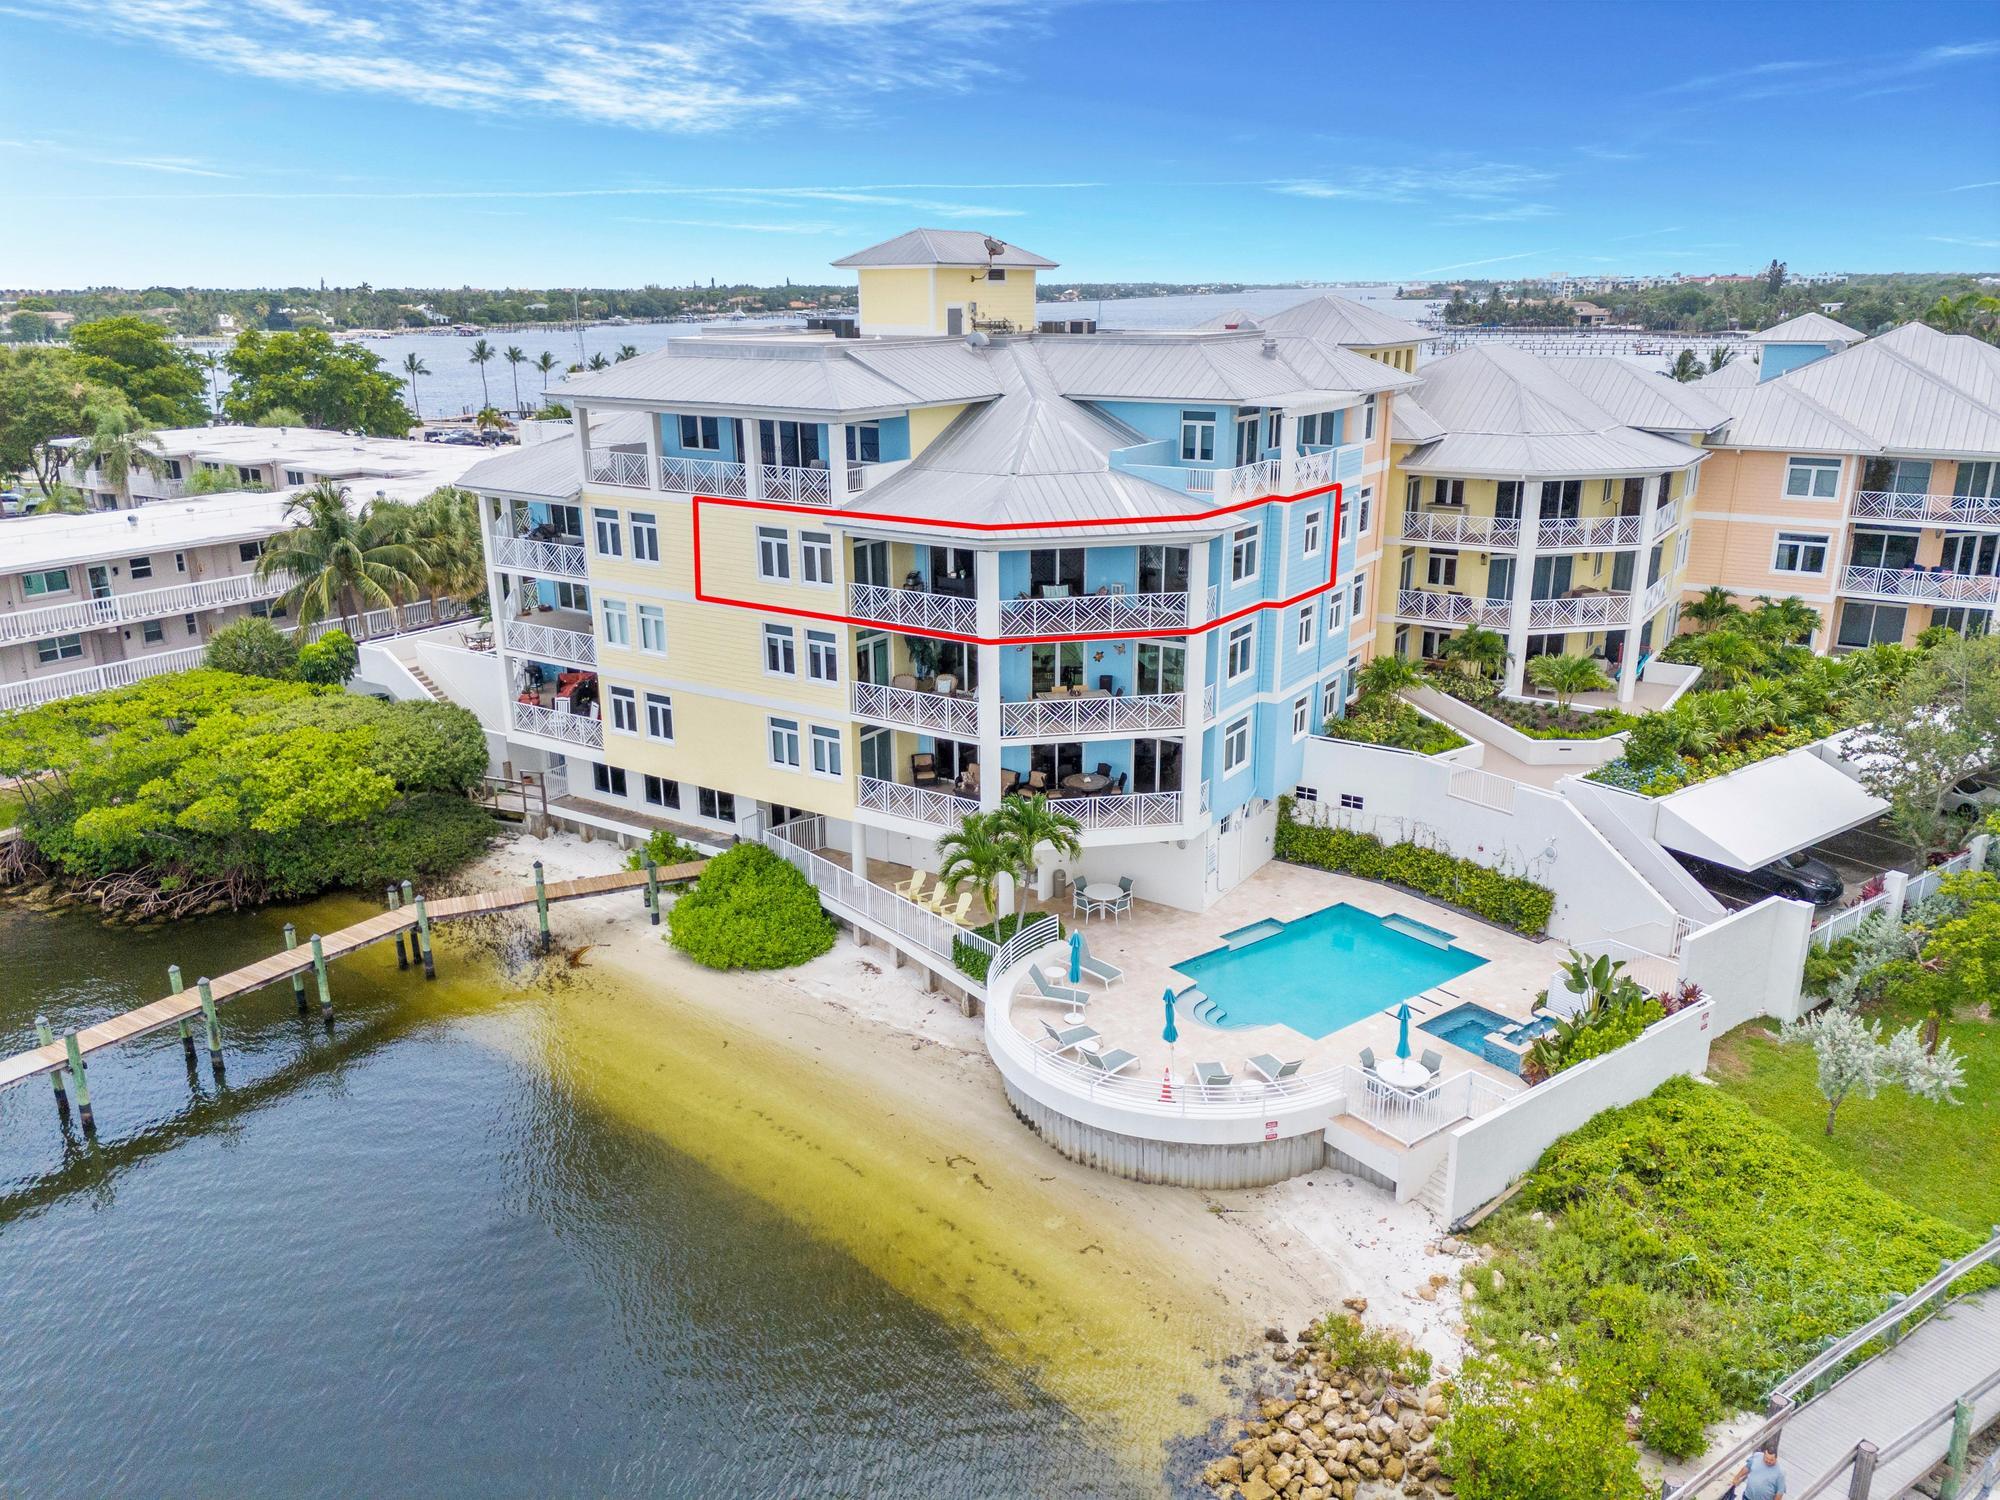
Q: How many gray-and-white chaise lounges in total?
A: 6